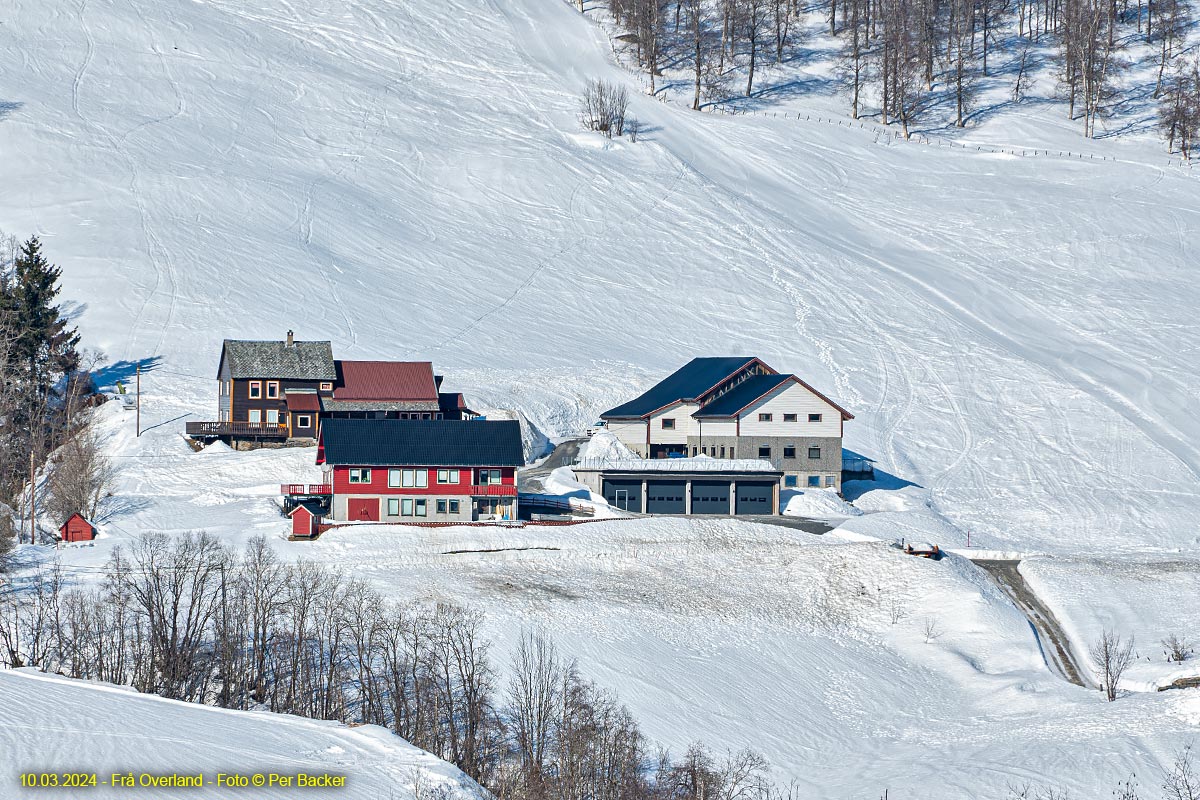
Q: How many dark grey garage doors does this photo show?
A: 4